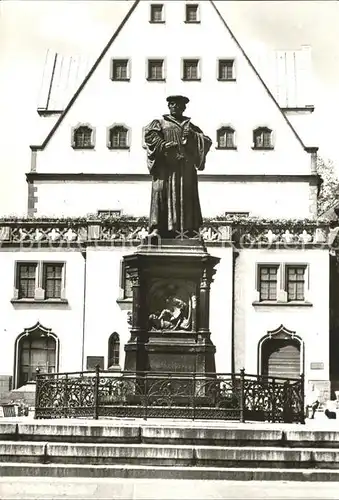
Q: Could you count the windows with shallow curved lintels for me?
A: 4